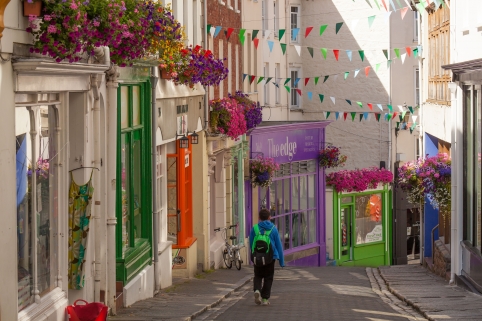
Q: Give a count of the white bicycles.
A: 1